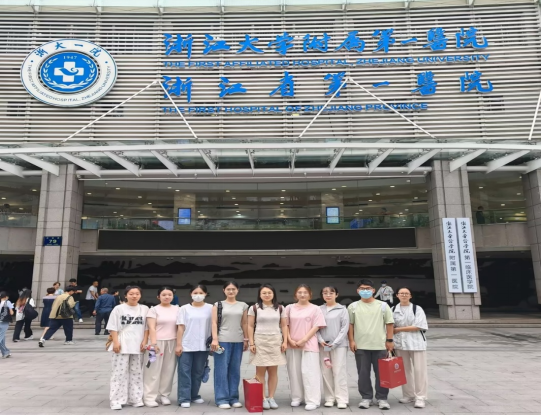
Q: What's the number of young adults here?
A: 9